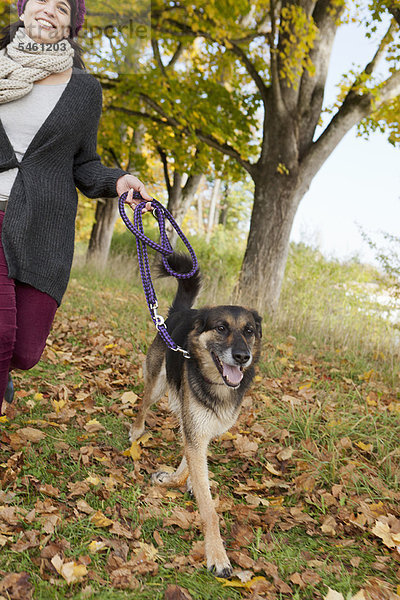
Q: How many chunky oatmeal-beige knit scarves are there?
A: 1